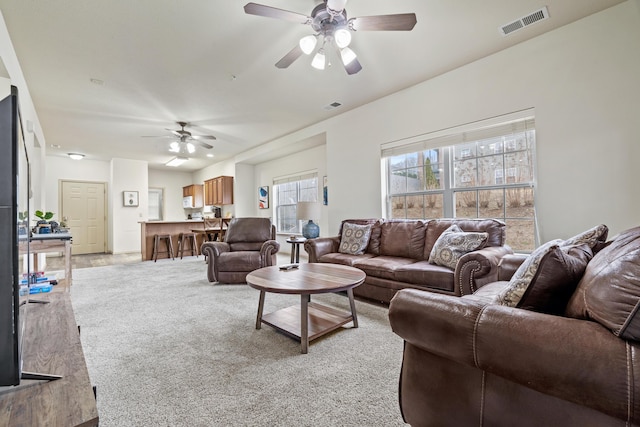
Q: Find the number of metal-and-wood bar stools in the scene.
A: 2